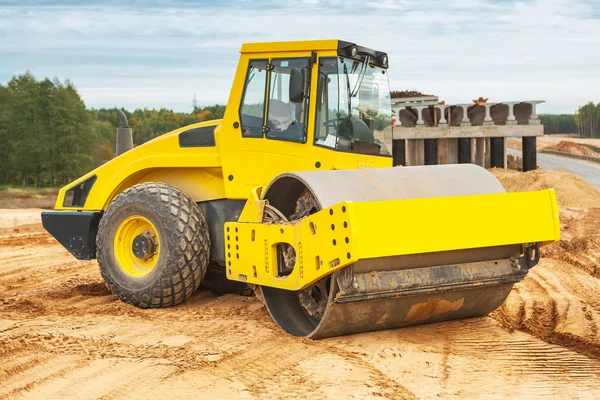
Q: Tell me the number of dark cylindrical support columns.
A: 5